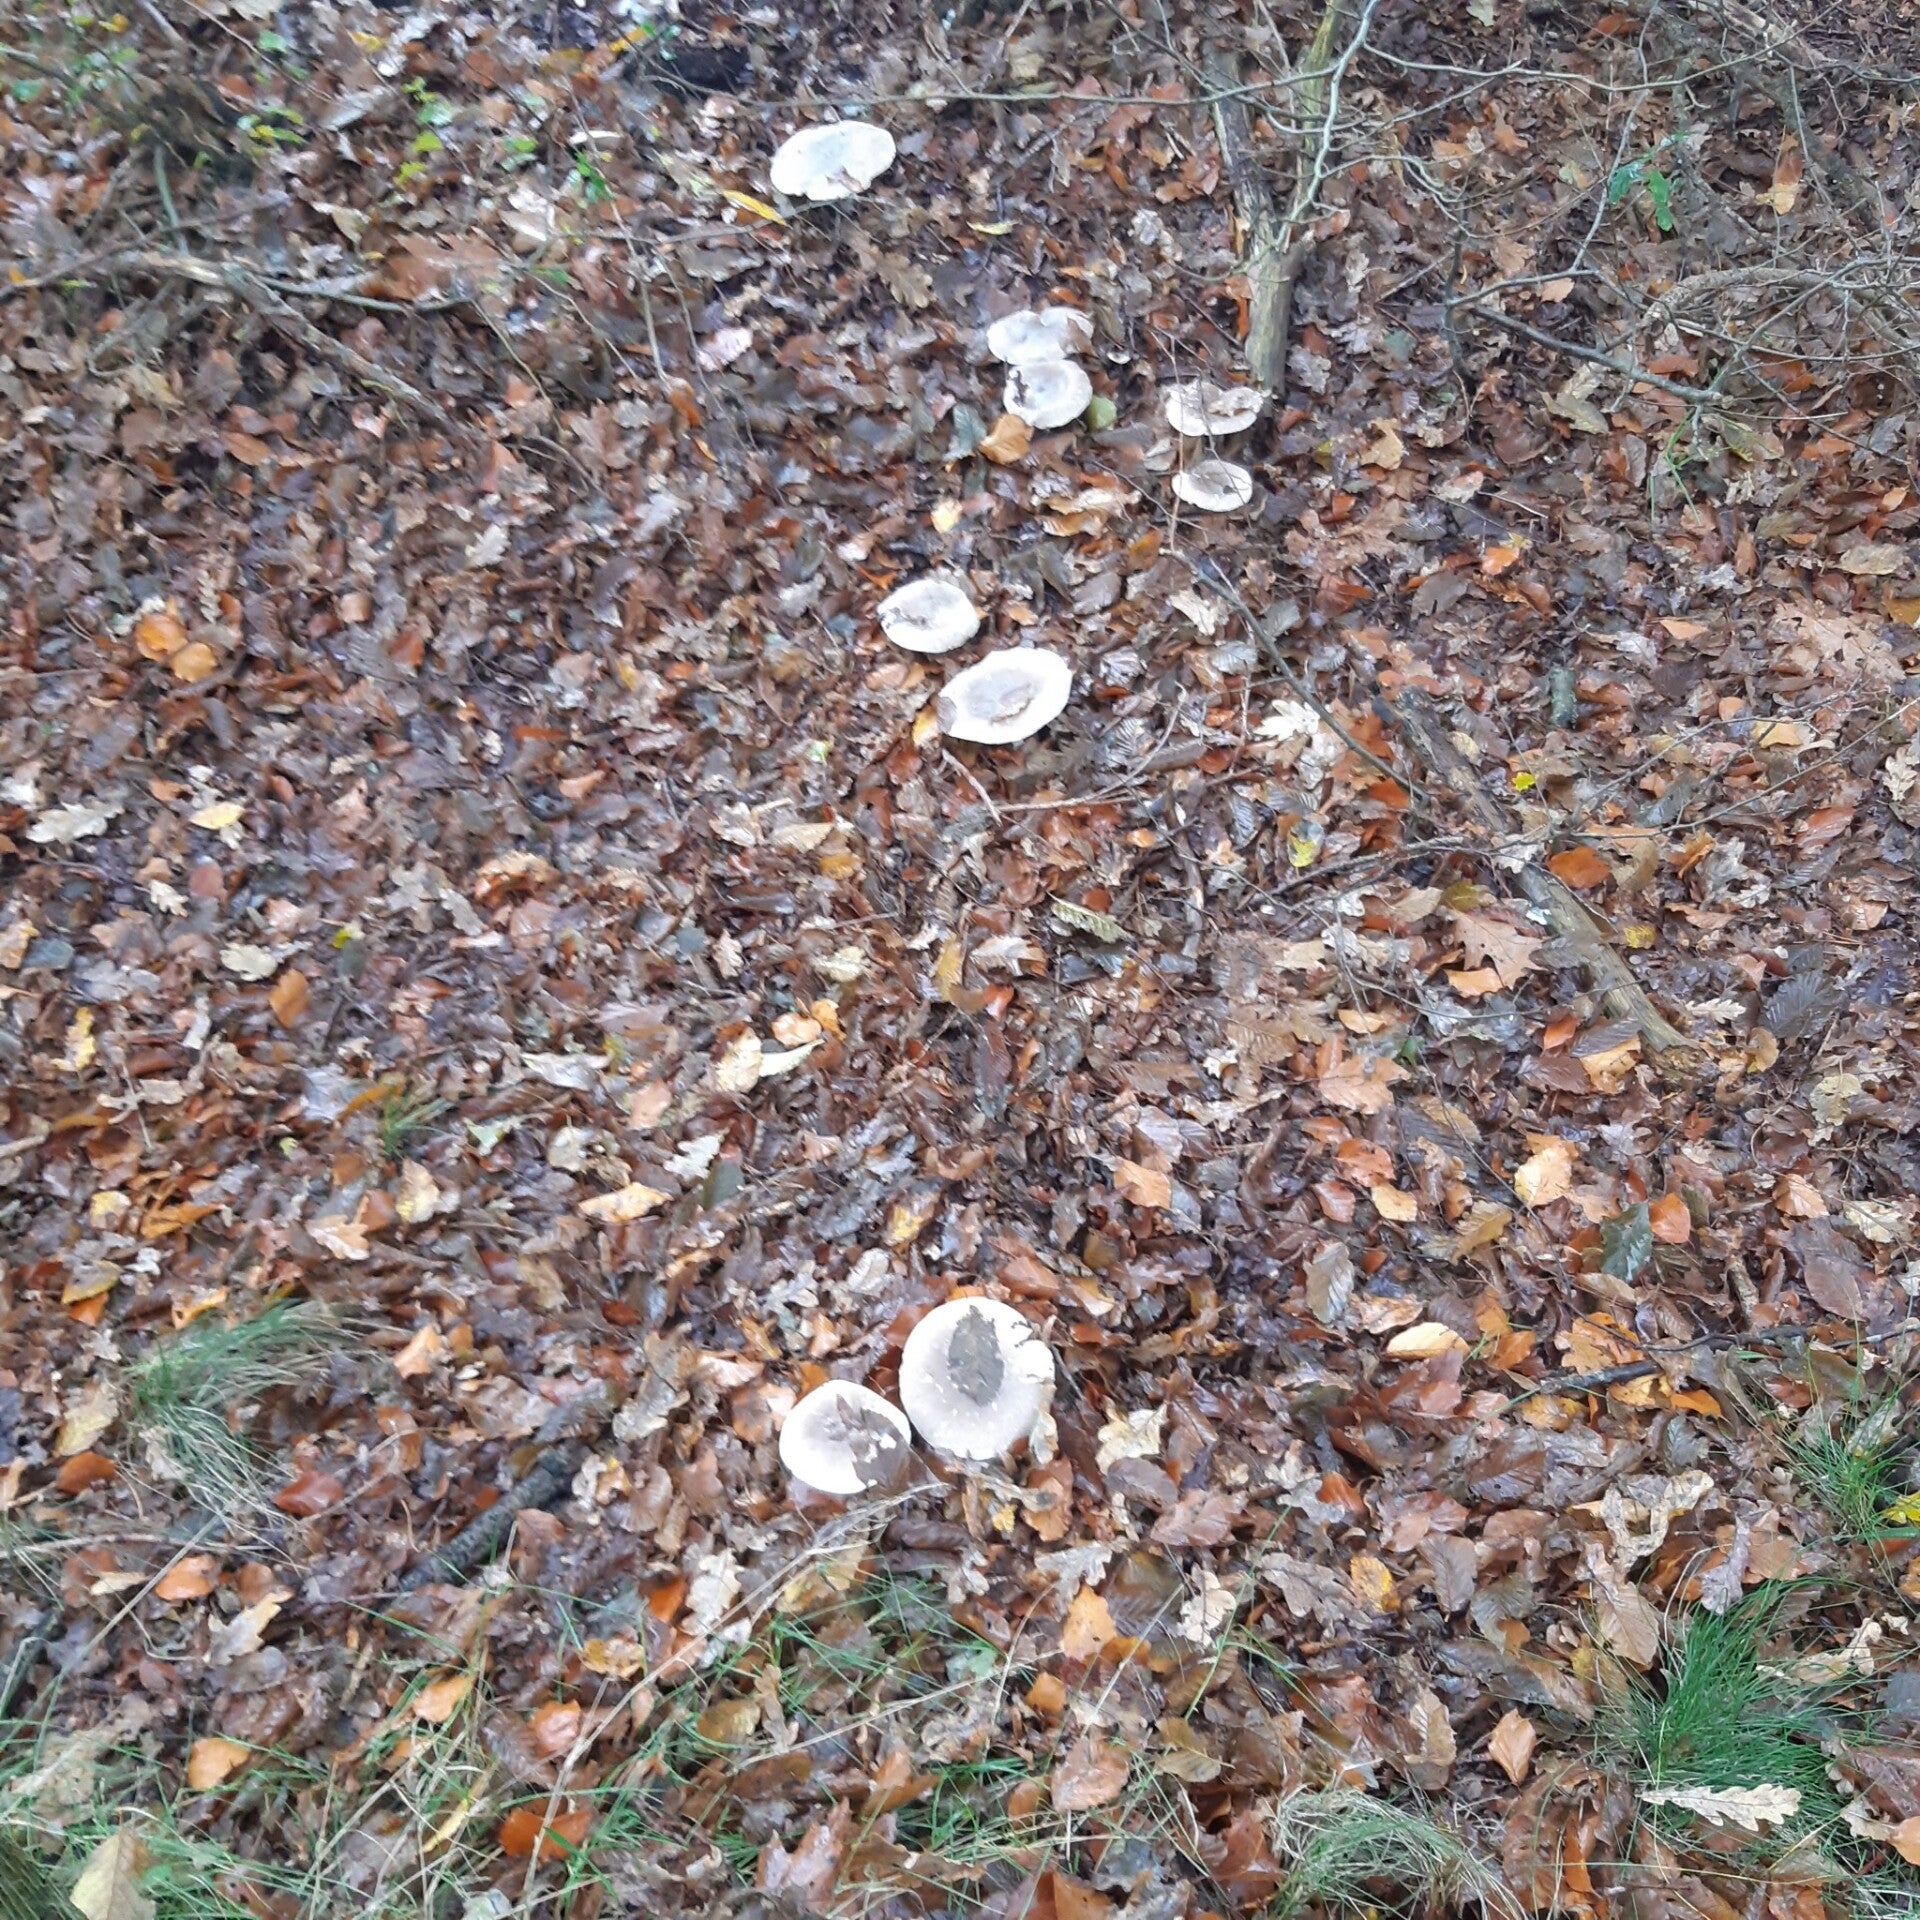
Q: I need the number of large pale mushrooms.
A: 9